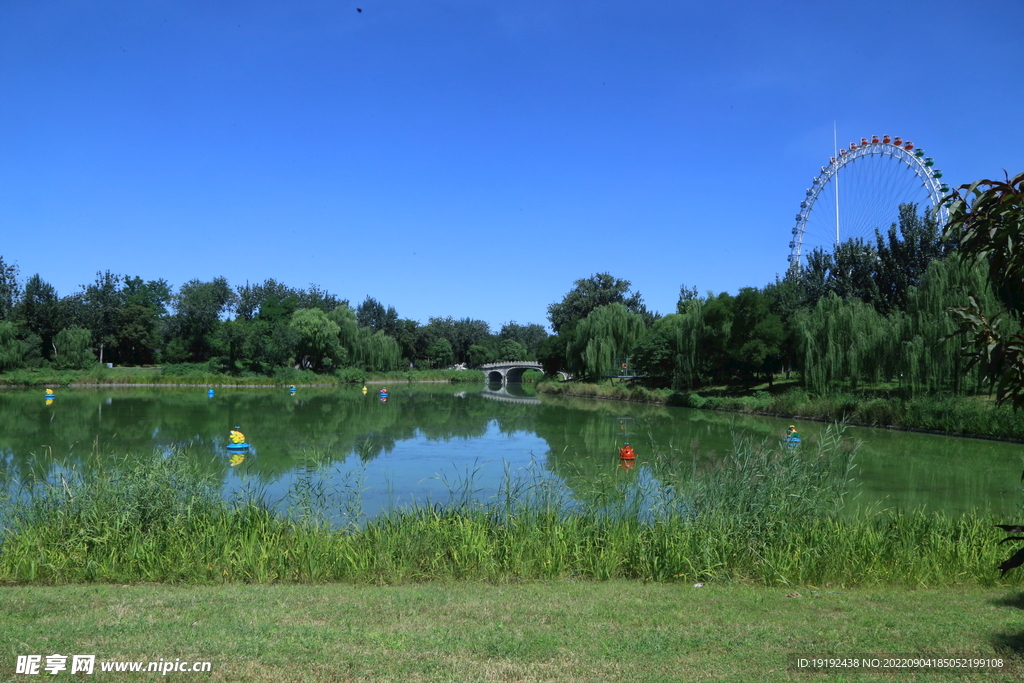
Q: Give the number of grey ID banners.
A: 1